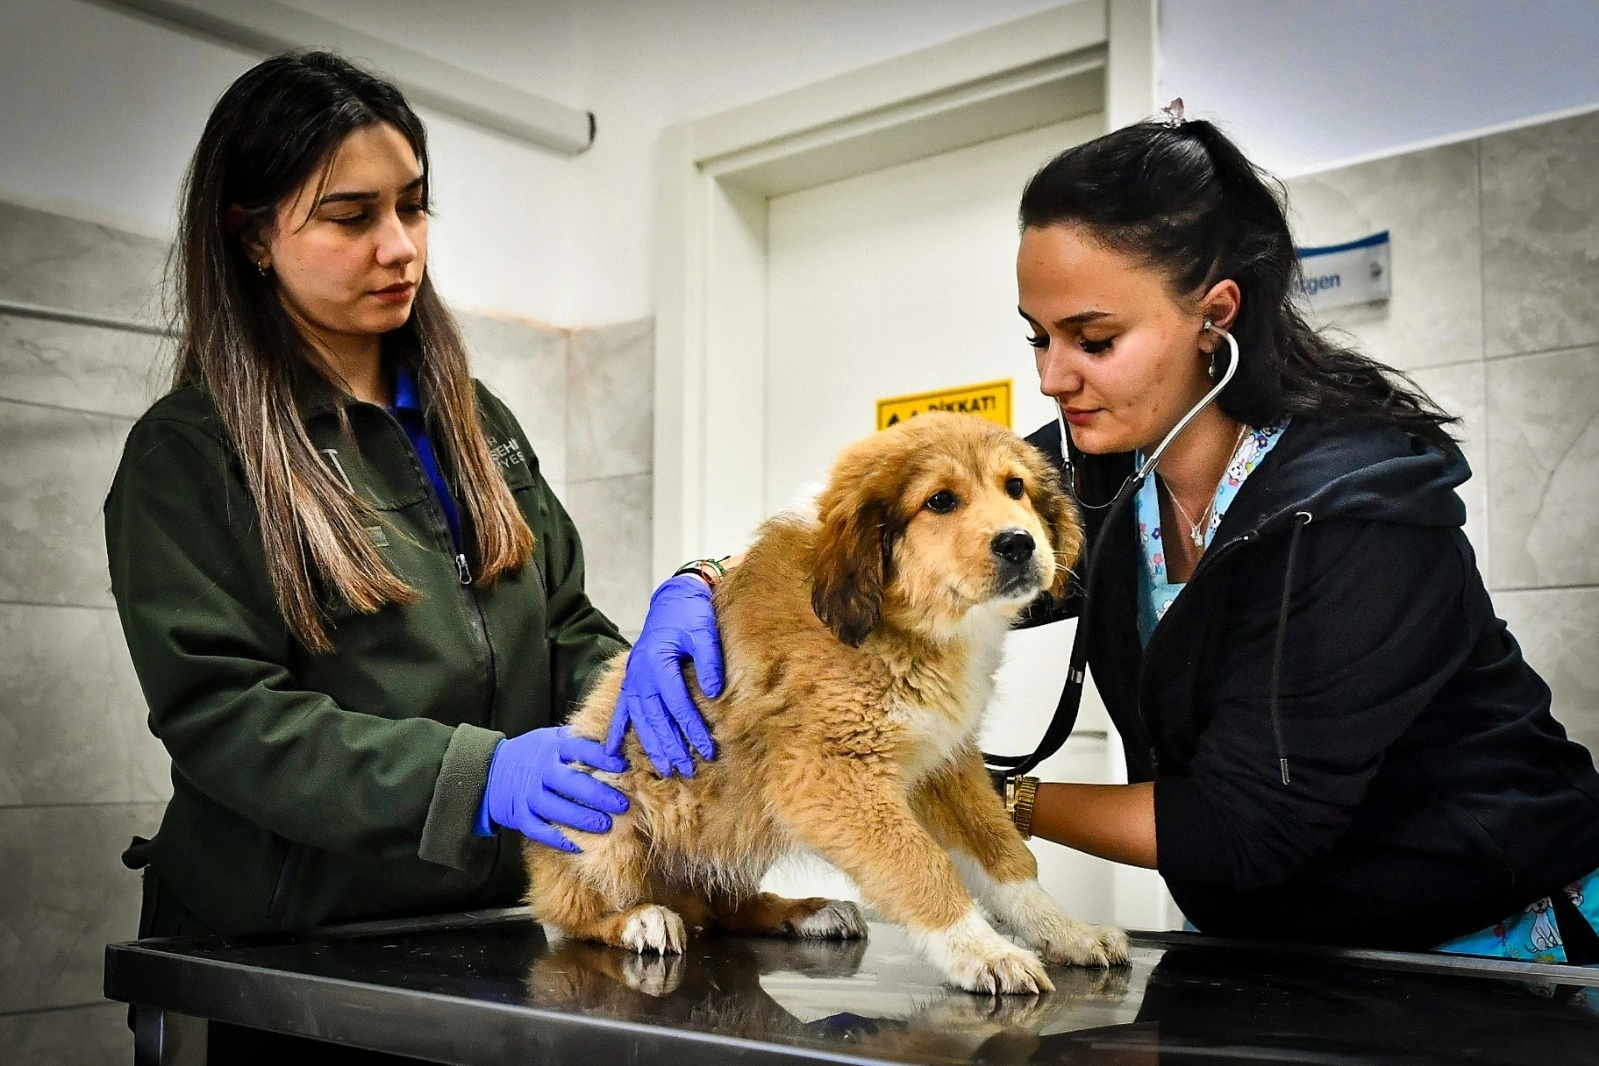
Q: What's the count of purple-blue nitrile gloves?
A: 2